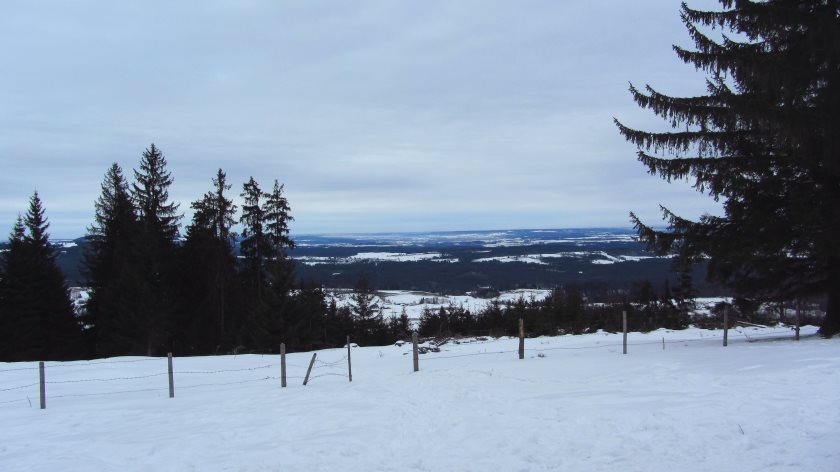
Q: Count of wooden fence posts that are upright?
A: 9